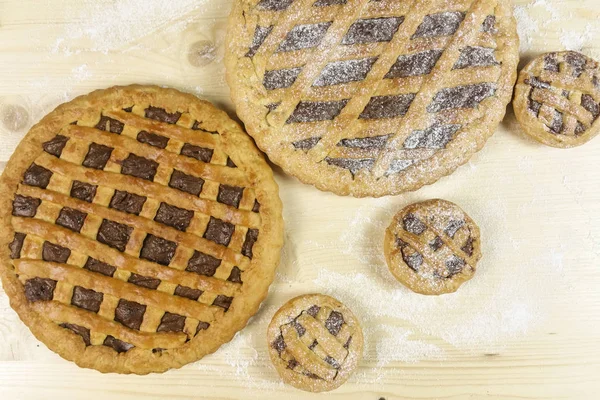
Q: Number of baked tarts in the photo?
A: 5